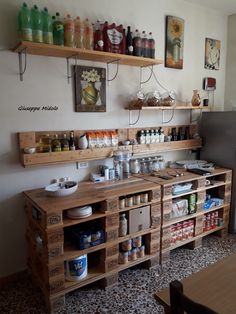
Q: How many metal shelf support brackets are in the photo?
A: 7